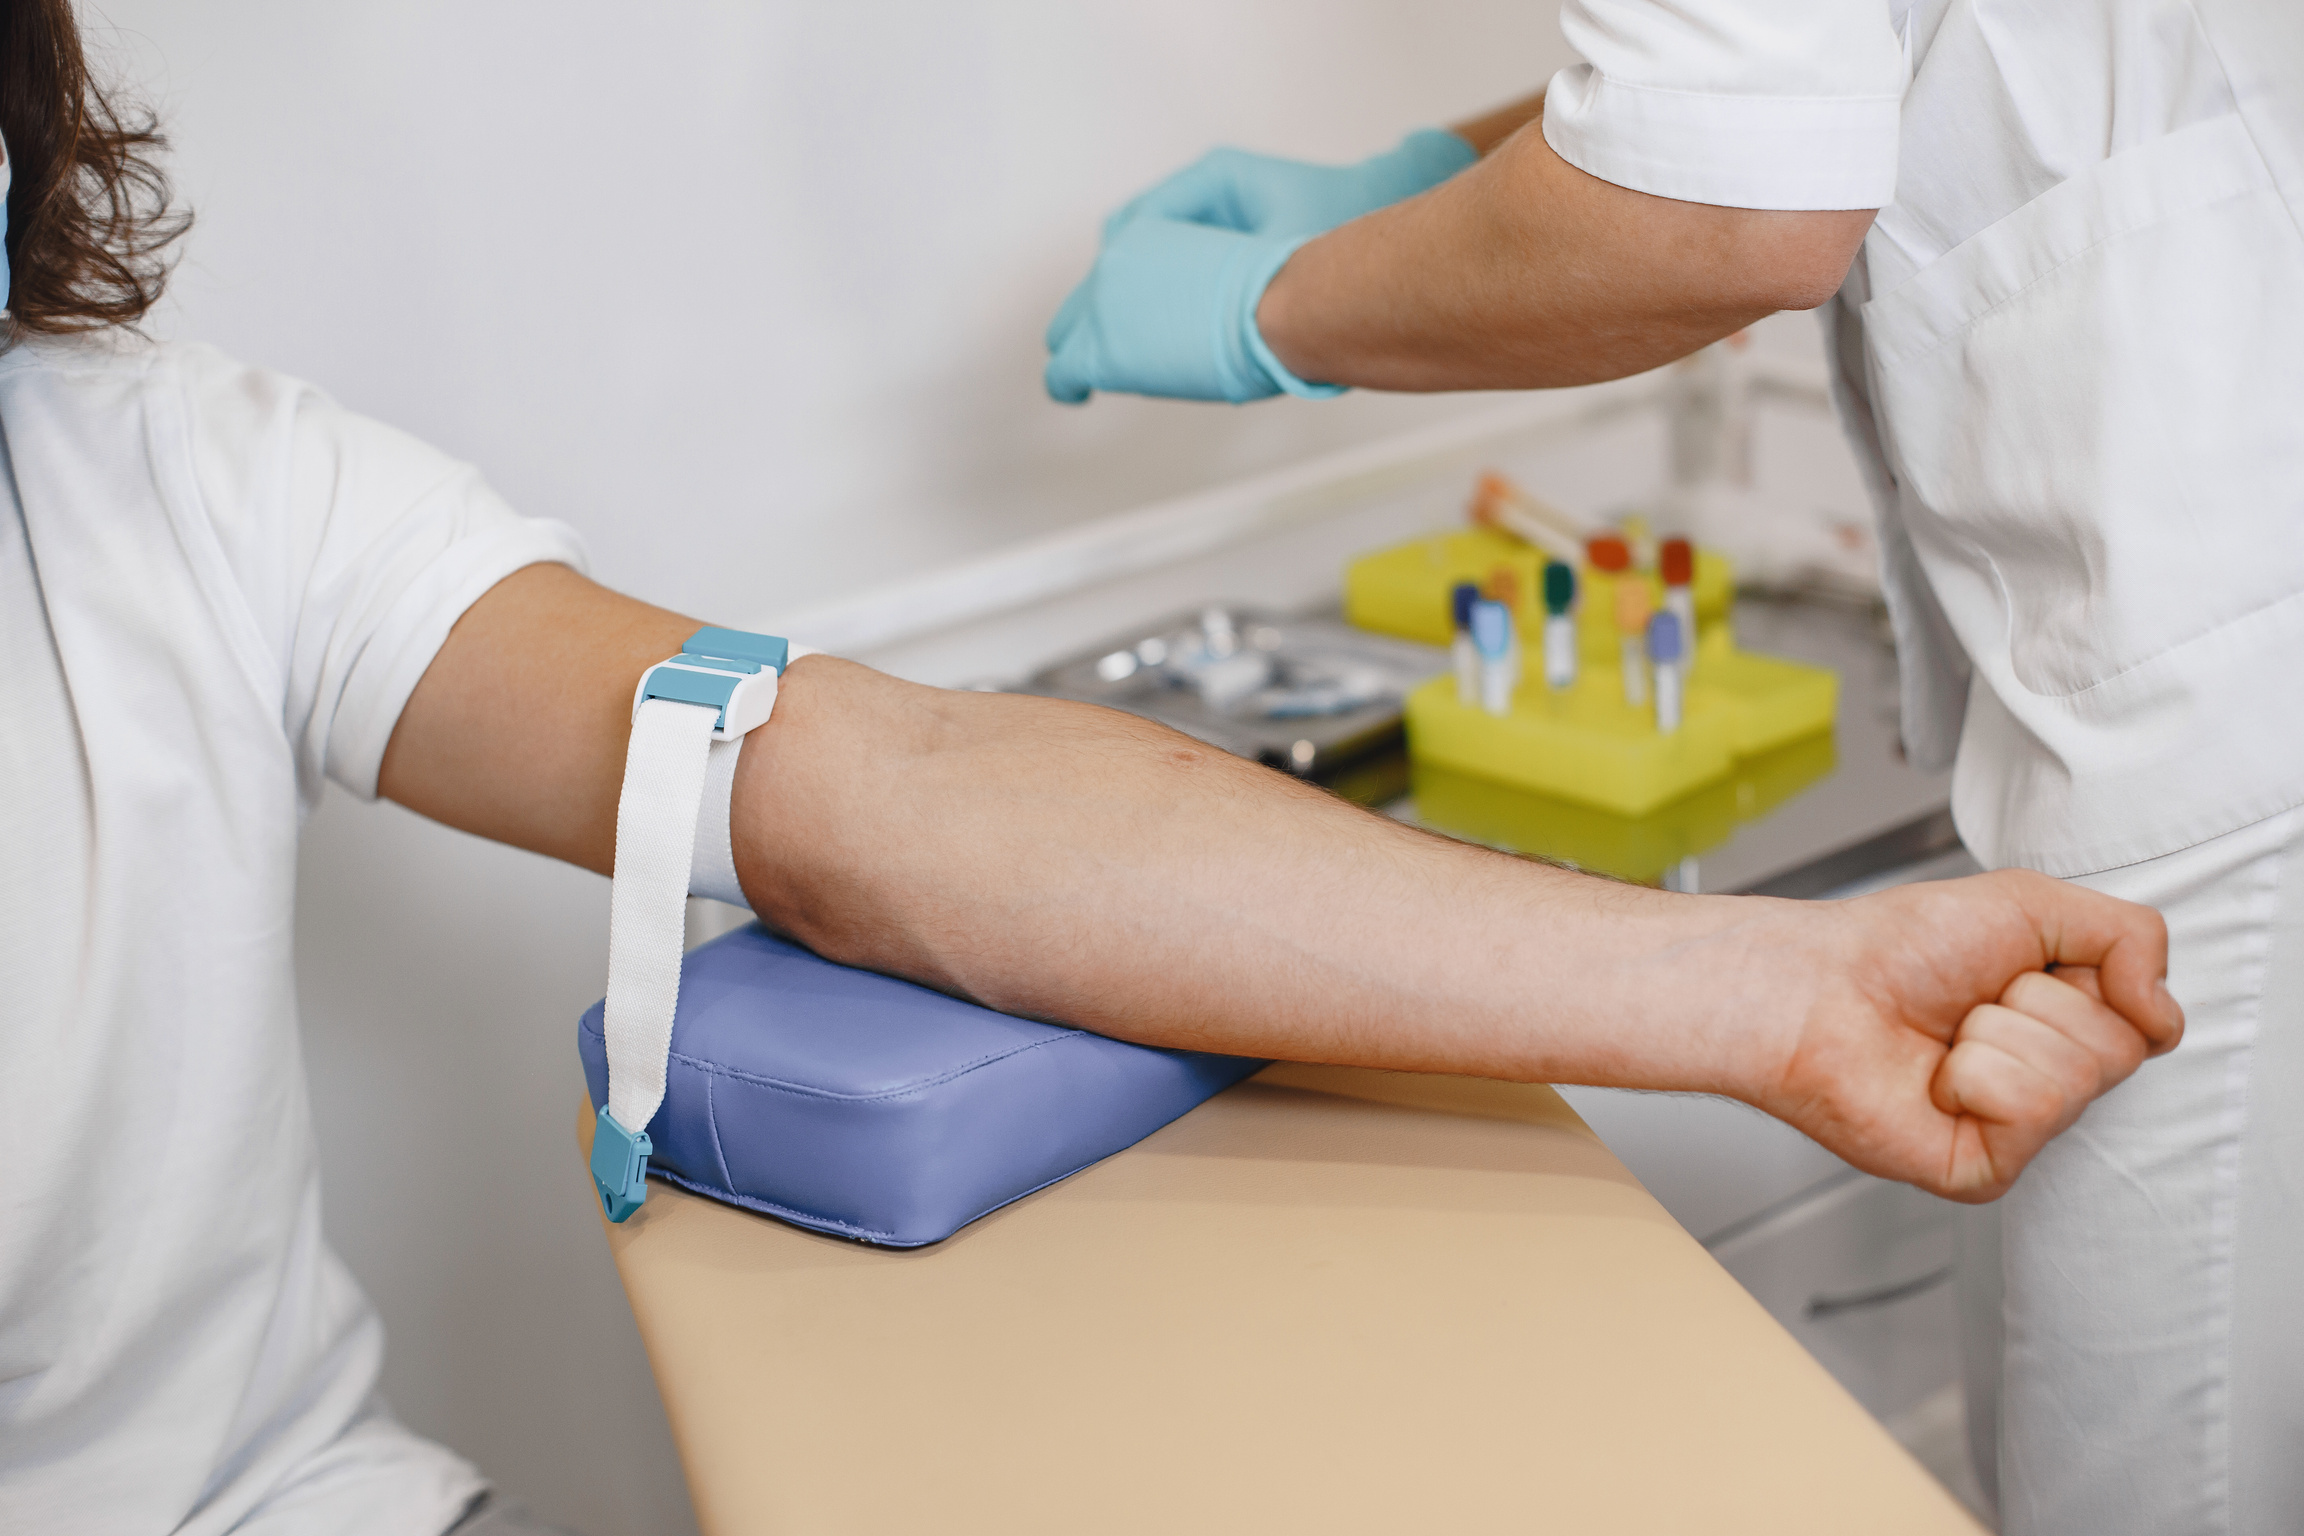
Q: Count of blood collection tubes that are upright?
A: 7